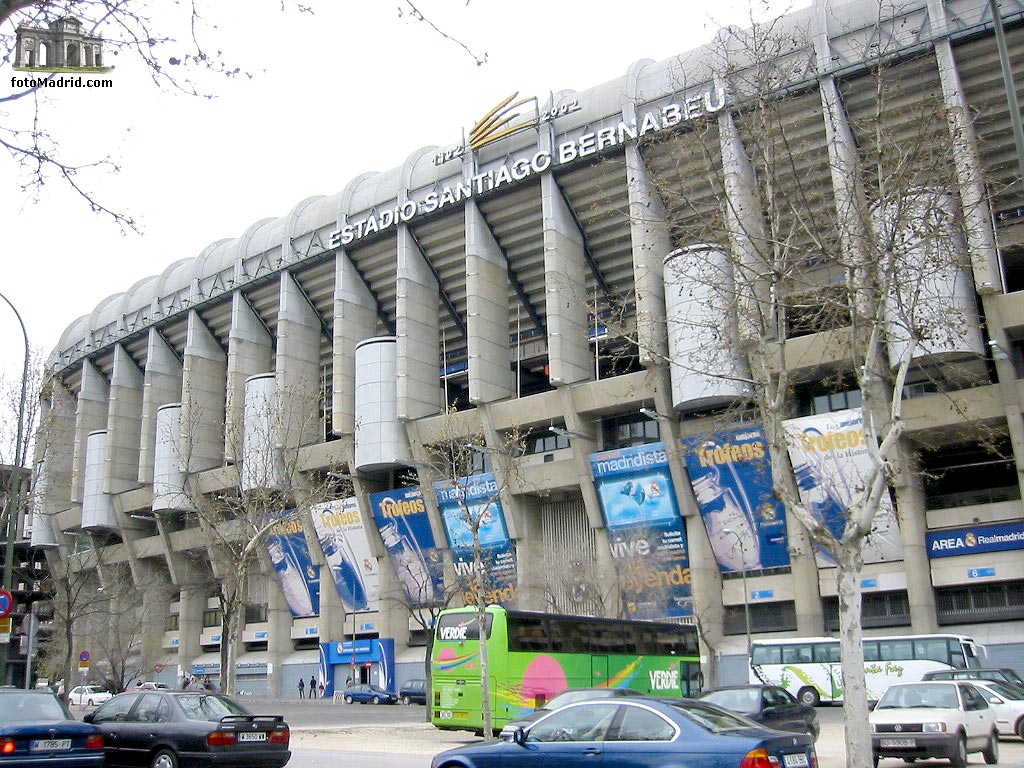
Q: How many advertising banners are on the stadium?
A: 7